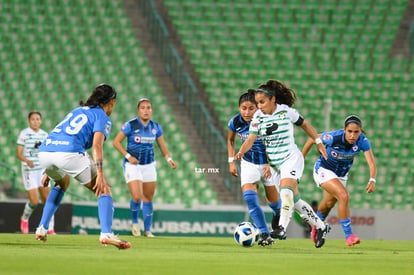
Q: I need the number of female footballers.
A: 6